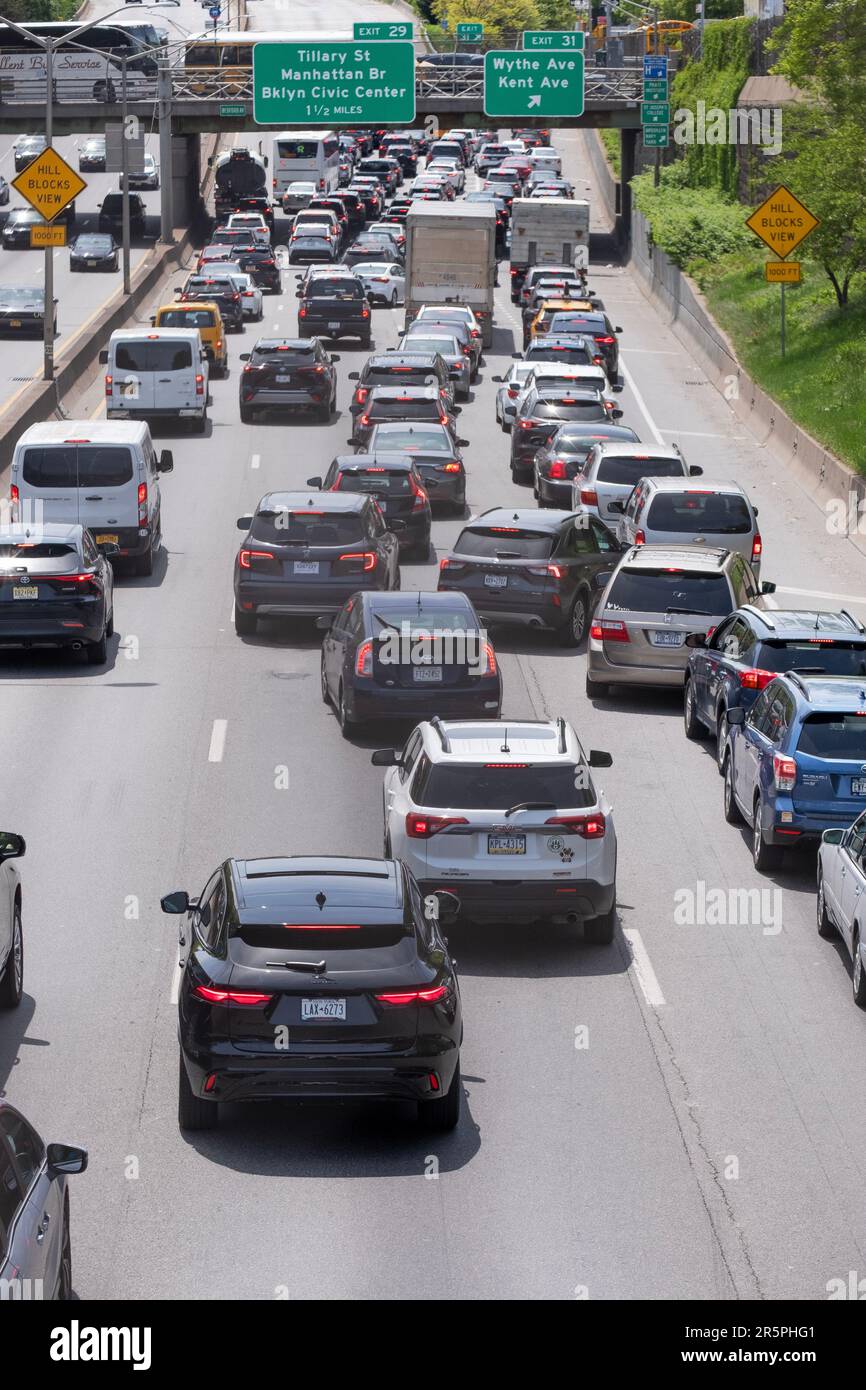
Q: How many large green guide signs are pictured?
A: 2